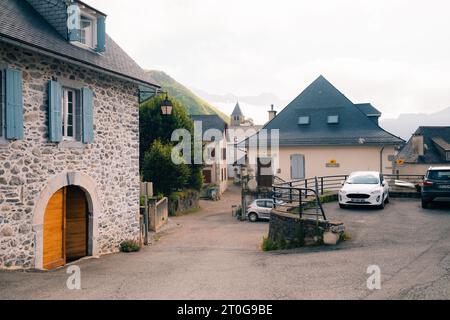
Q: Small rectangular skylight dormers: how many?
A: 2